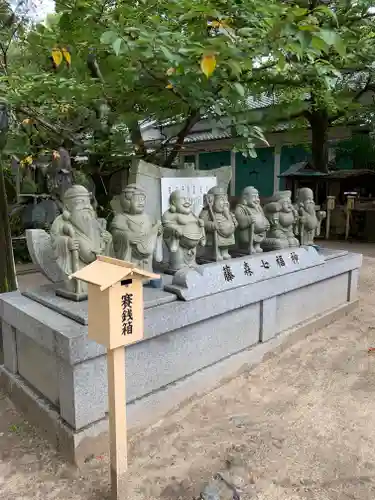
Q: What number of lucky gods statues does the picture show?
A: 7